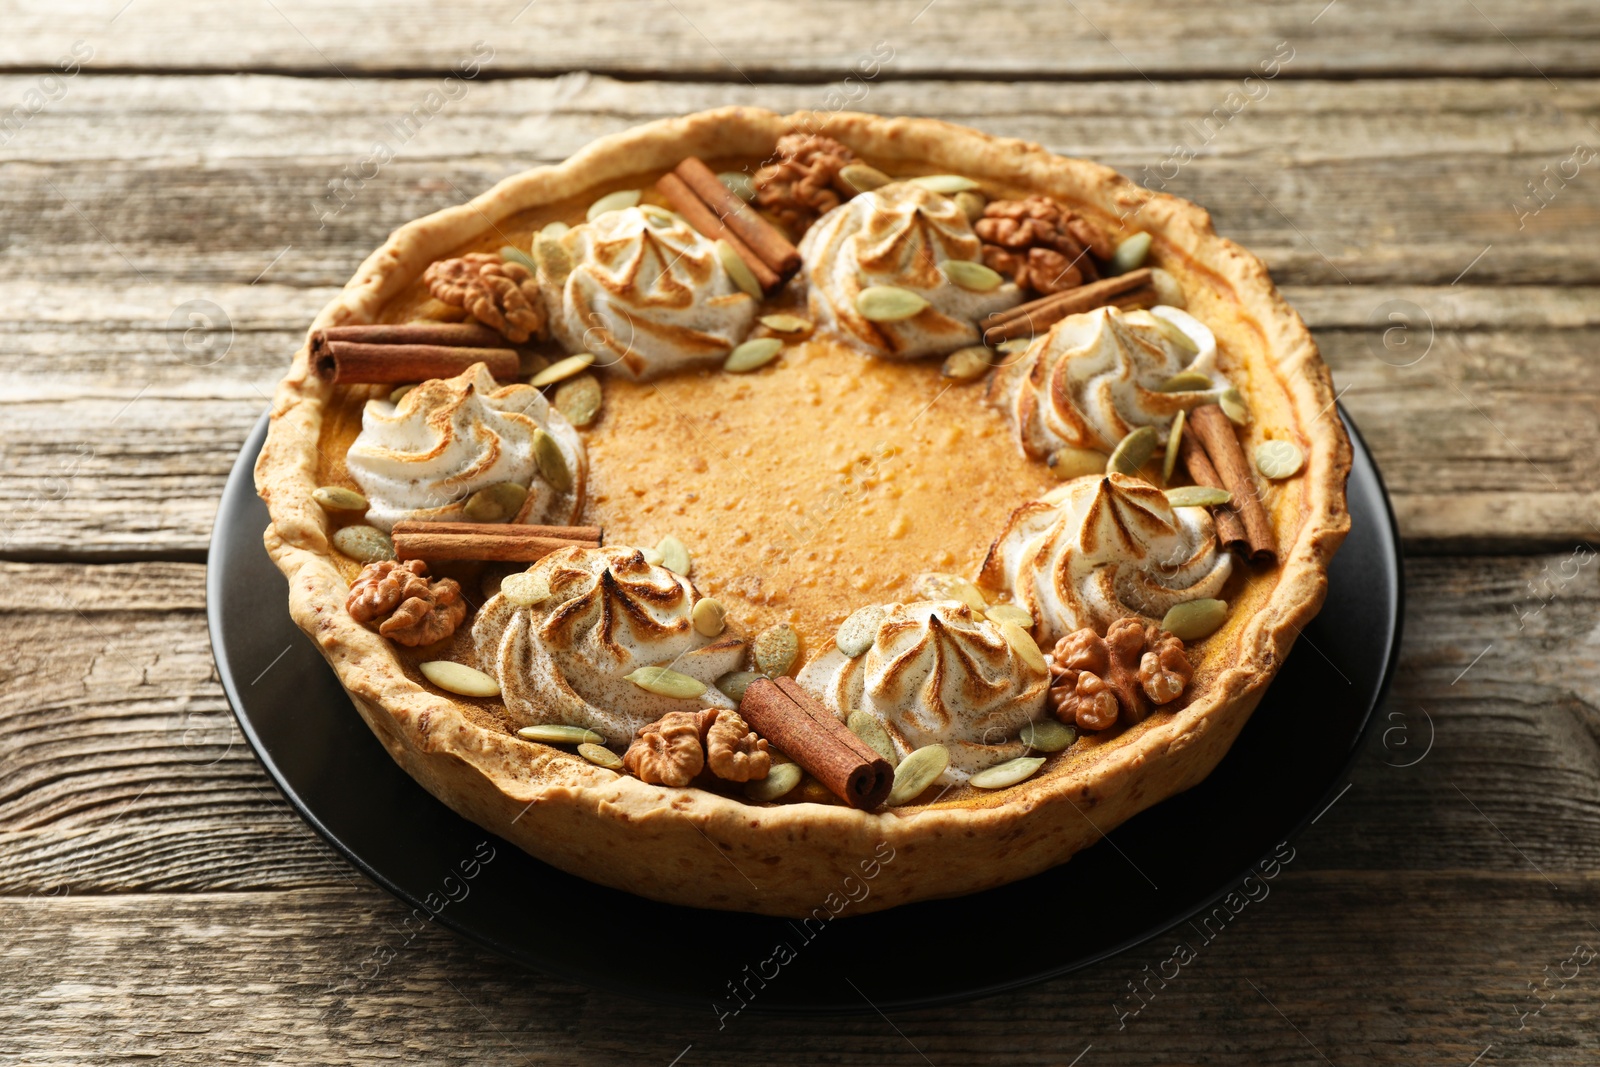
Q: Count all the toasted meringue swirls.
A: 7